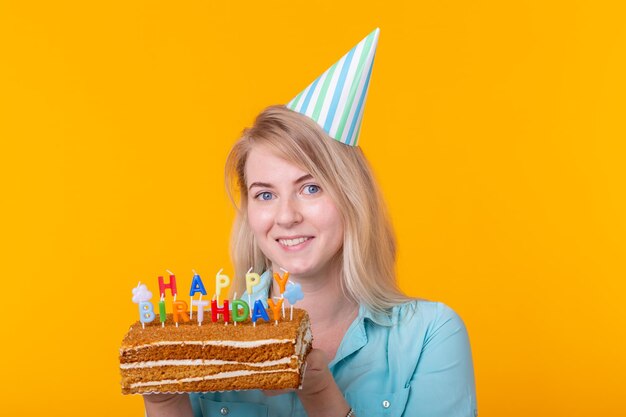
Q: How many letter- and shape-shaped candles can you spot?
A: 15